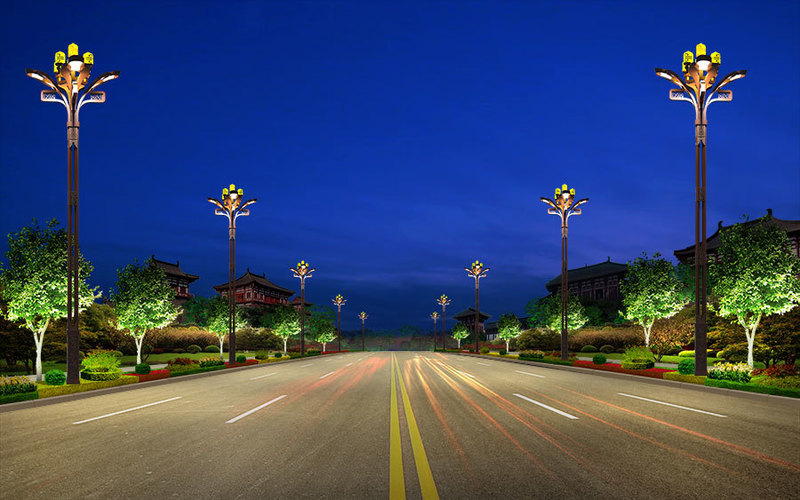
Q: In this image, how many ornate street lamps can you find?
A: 10